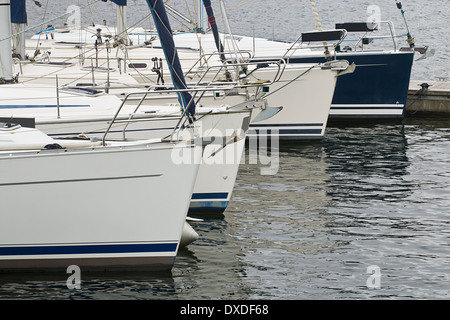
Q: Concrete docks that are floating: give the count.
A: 1